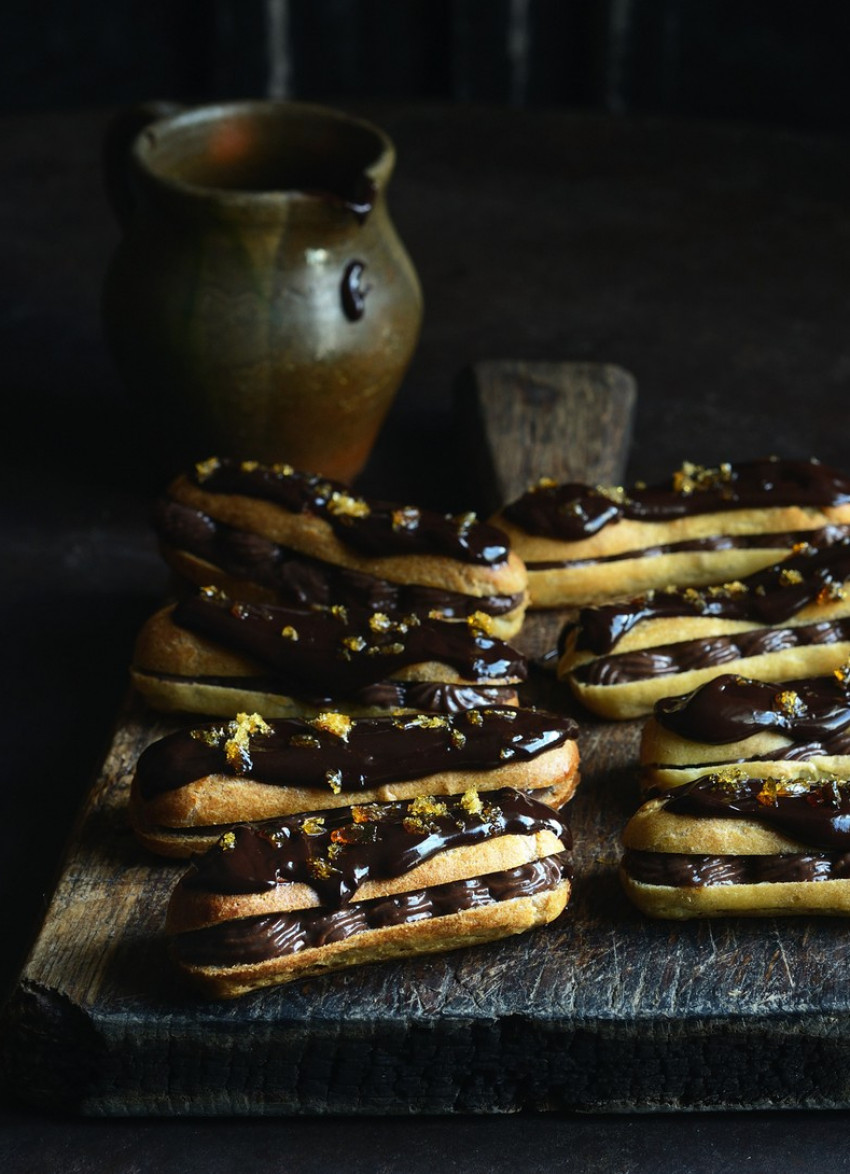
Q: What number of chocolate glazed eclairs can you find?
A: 8